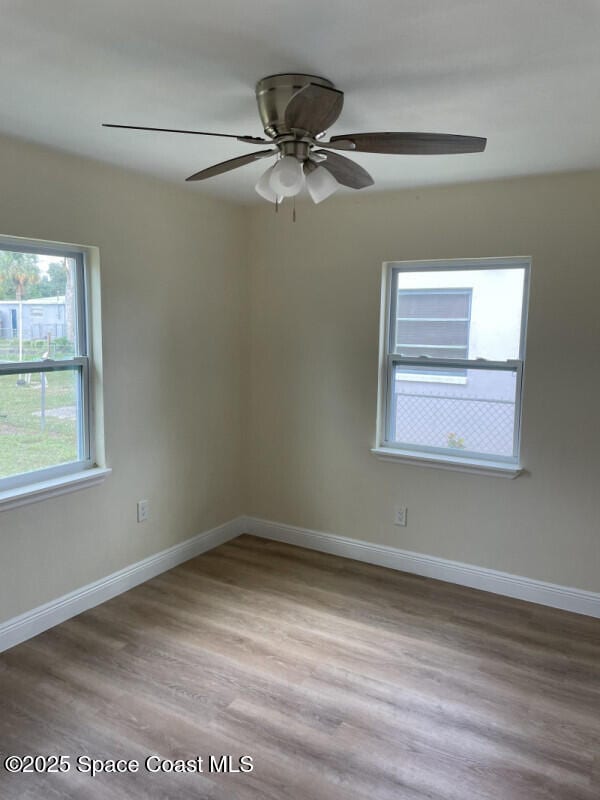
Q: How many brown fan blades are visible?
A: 5